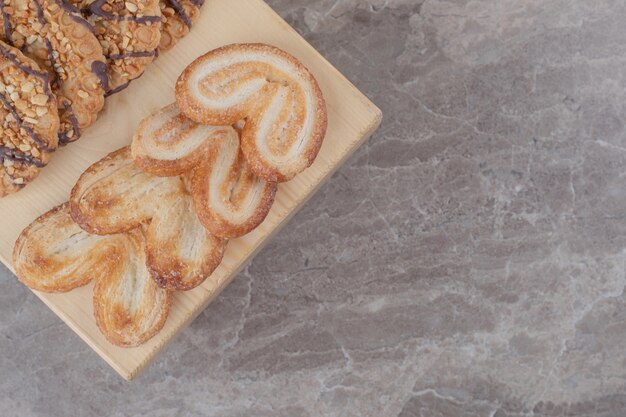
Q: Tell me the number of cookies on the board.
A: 8